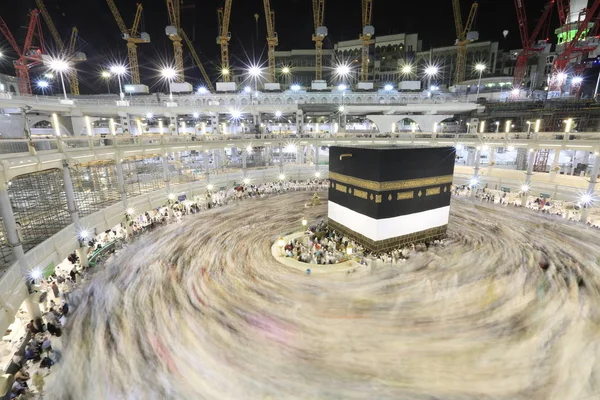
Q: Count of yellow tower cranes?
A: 8